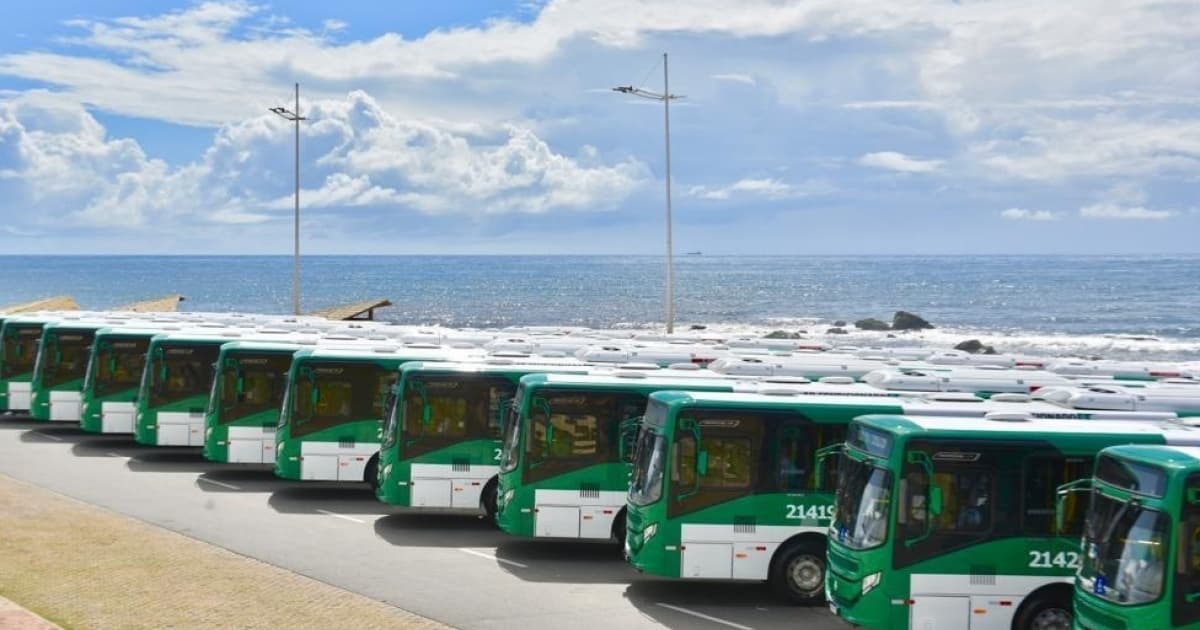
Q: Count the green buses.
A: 11